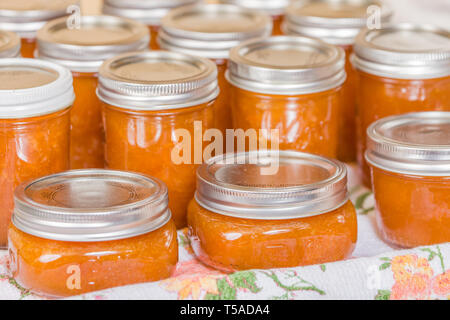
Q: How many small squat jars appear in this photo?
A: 2